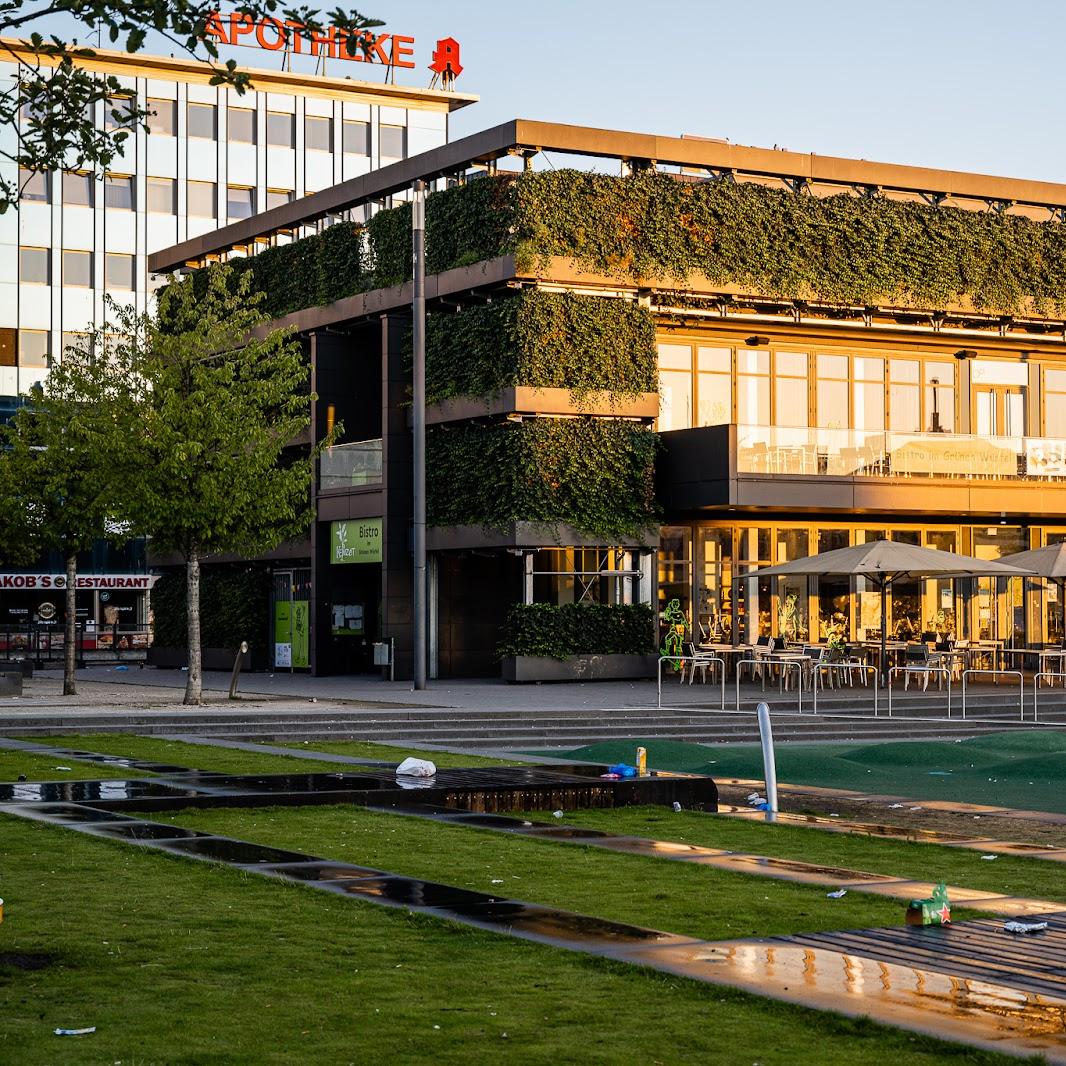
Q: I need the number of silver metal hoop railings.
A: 6